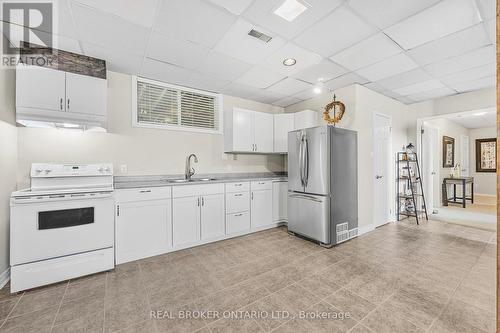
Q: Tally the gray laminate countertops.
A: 1